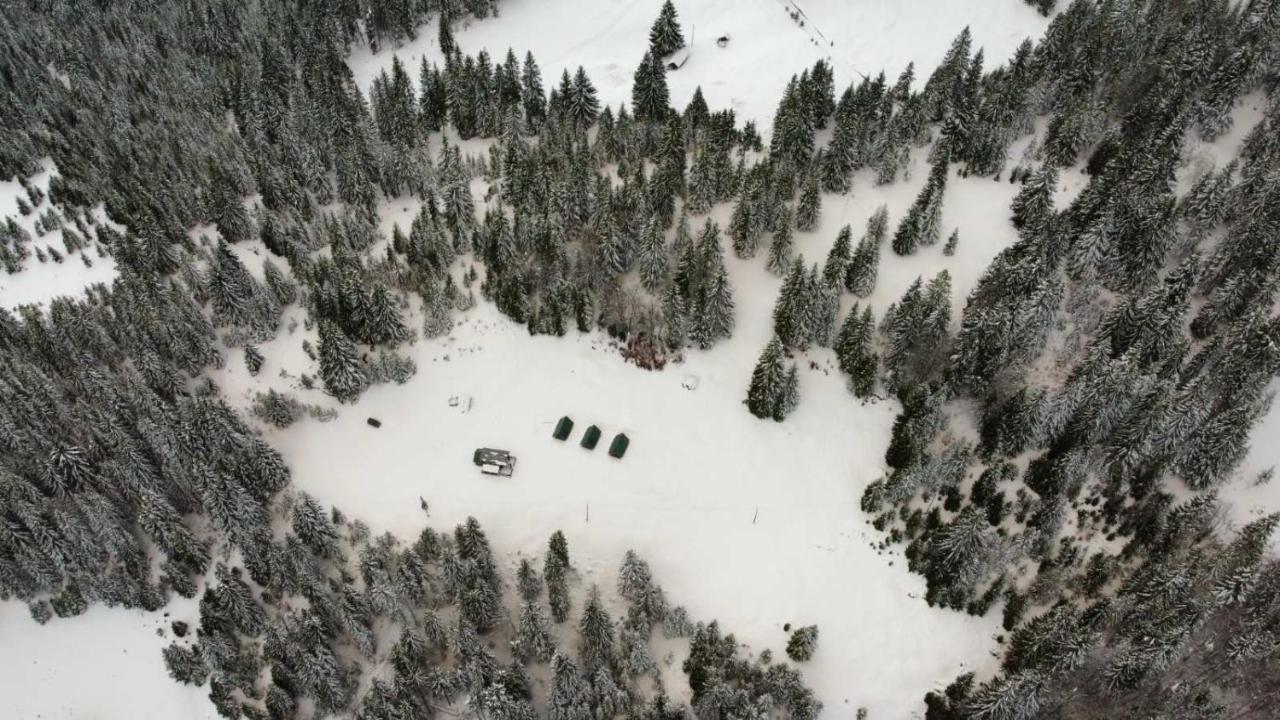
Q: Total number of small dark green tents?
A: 3